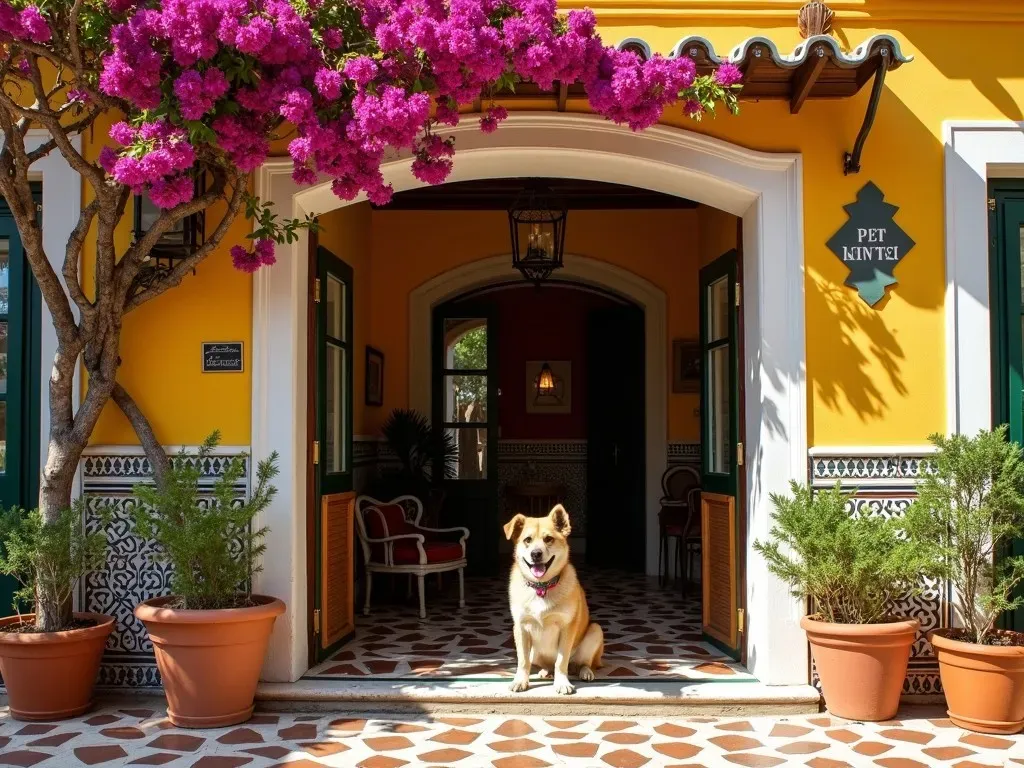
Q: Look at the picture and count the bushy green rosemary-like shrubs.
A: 4